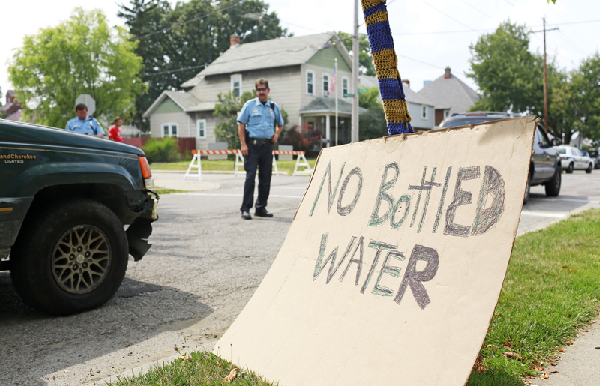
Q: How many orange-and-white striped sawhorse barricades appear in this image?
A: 2